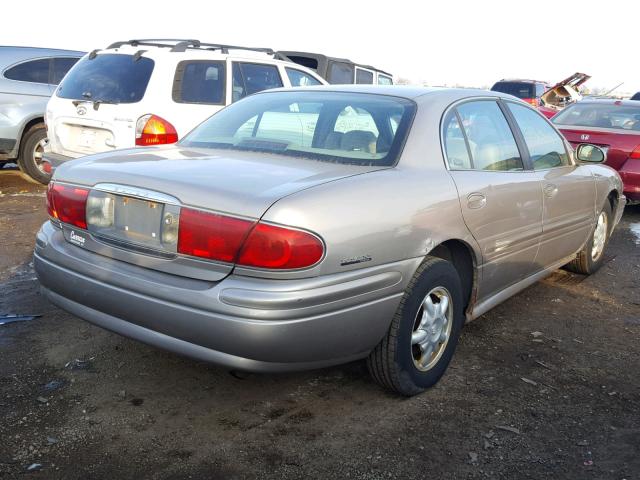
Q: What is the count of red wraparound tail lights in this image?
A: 2